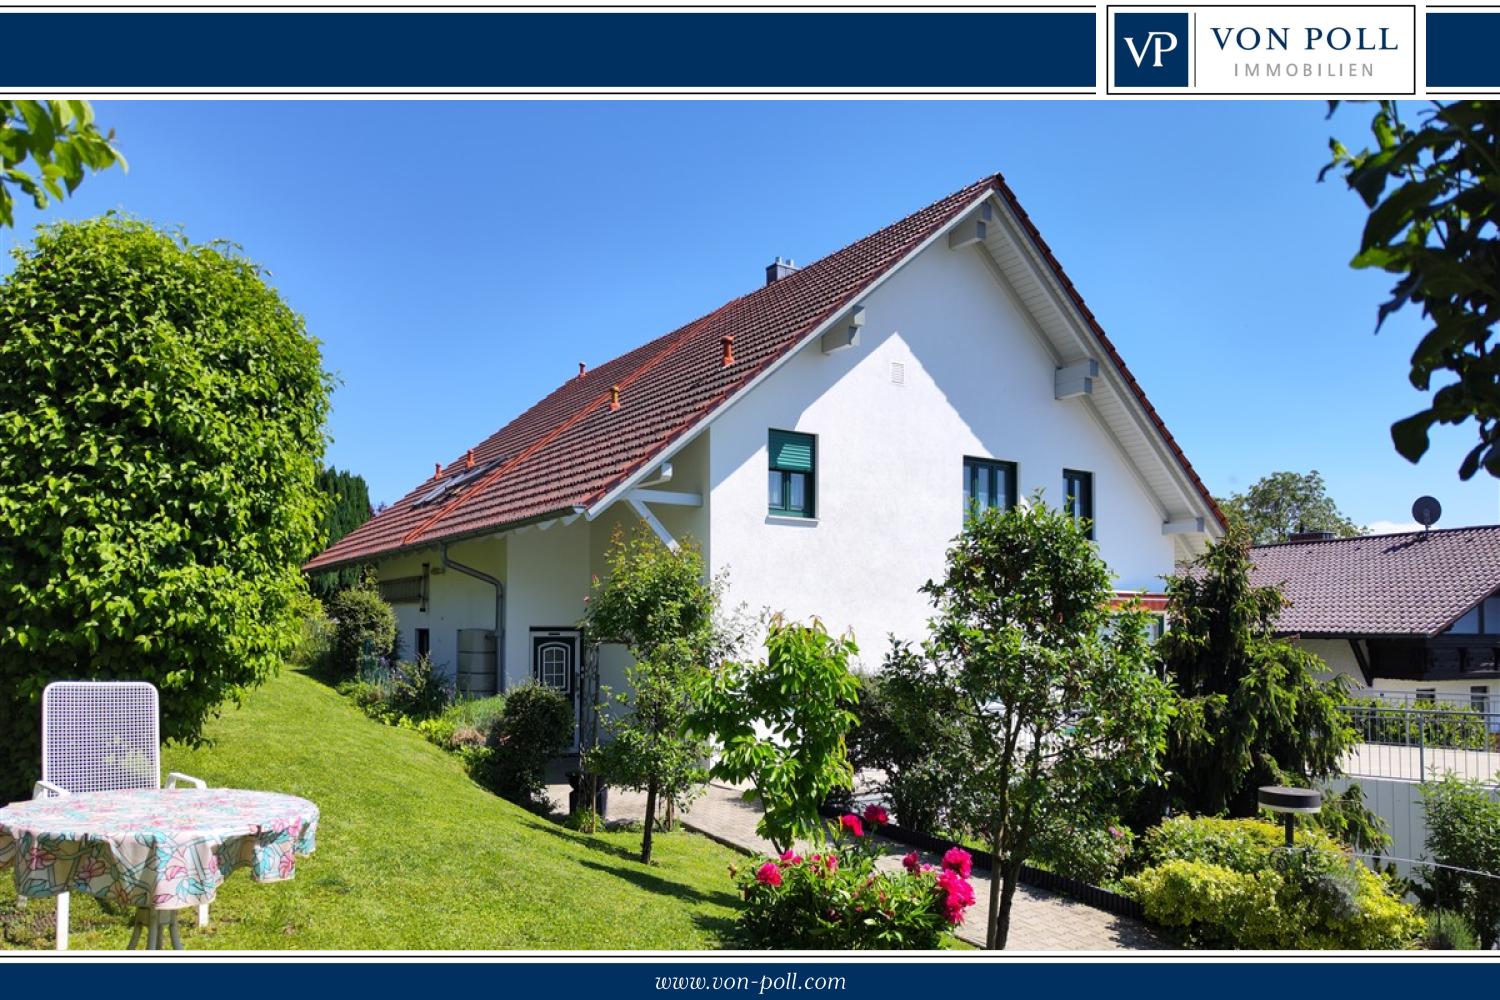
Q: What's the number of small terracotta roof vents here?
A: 5